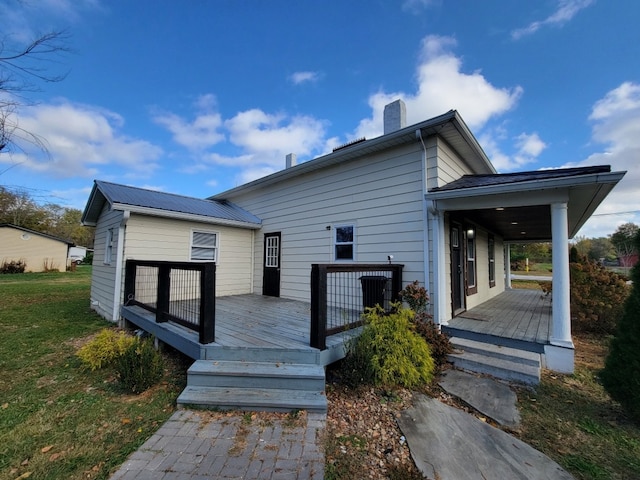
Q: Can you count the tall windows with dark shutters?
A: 2